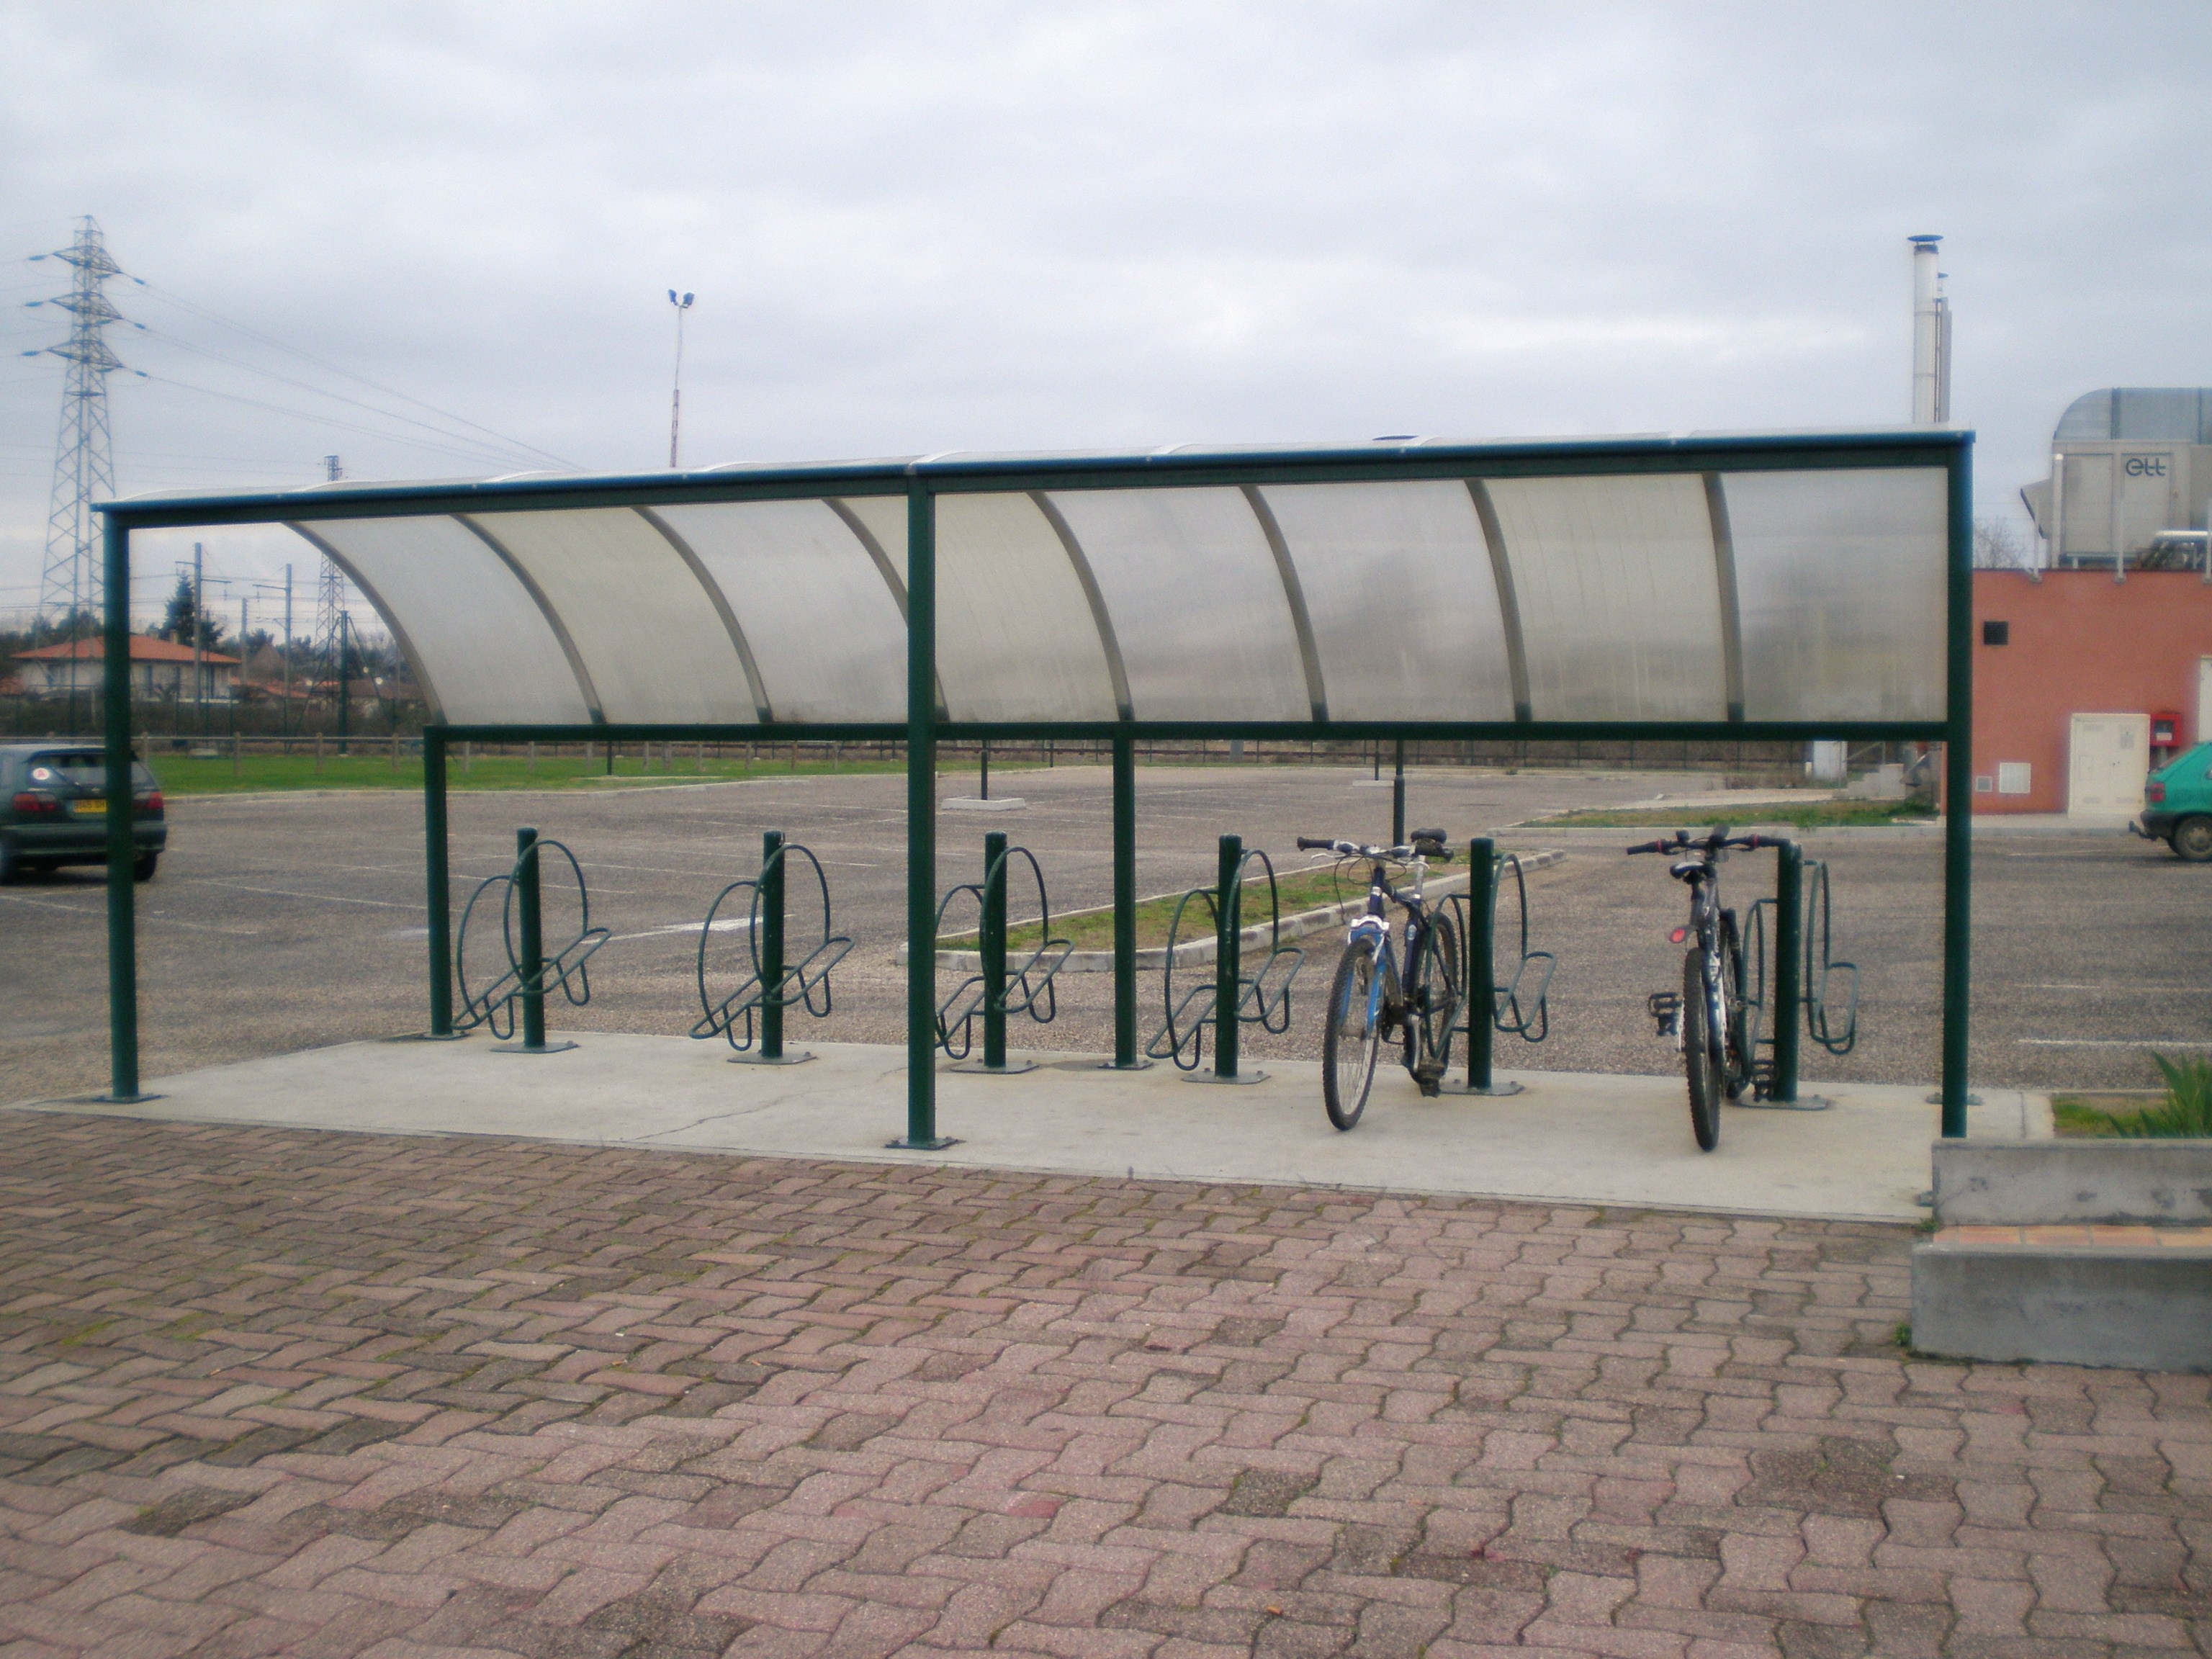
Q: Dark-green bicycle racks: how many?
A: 6